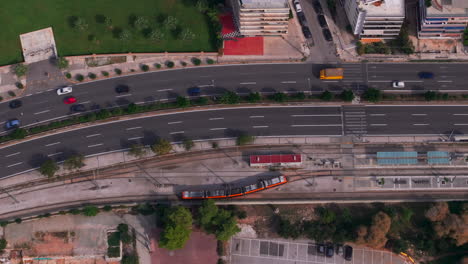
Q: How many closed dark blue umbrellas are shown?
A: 0